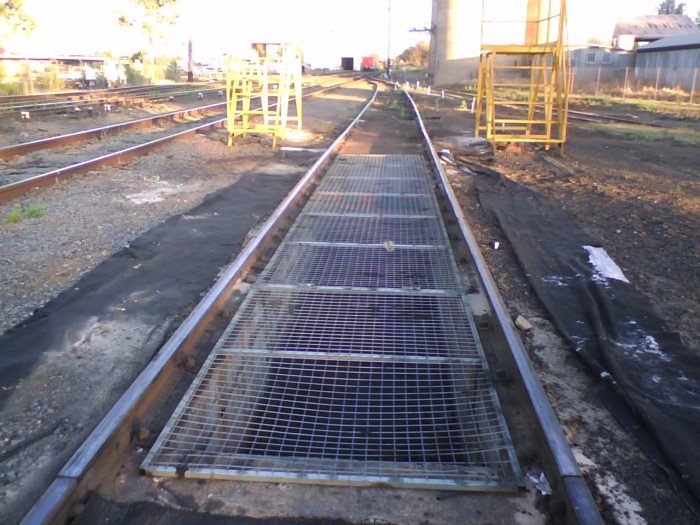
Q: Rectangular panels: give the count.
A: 8